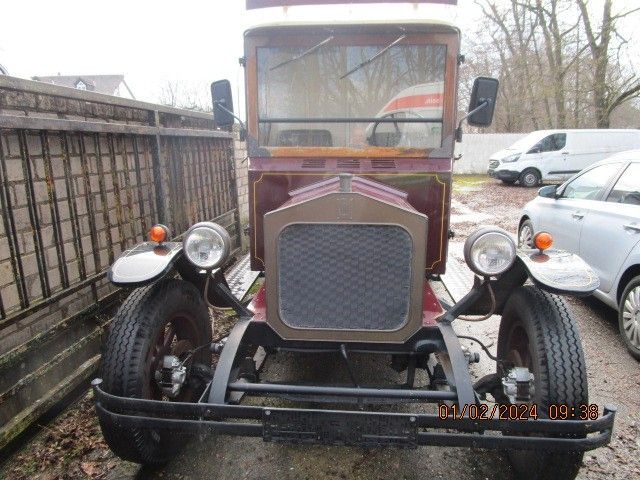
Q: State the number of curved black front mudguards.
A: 2